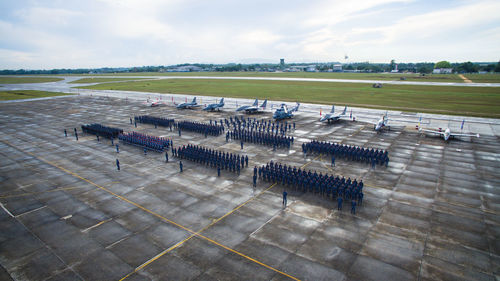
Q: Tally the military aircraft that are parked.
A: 8